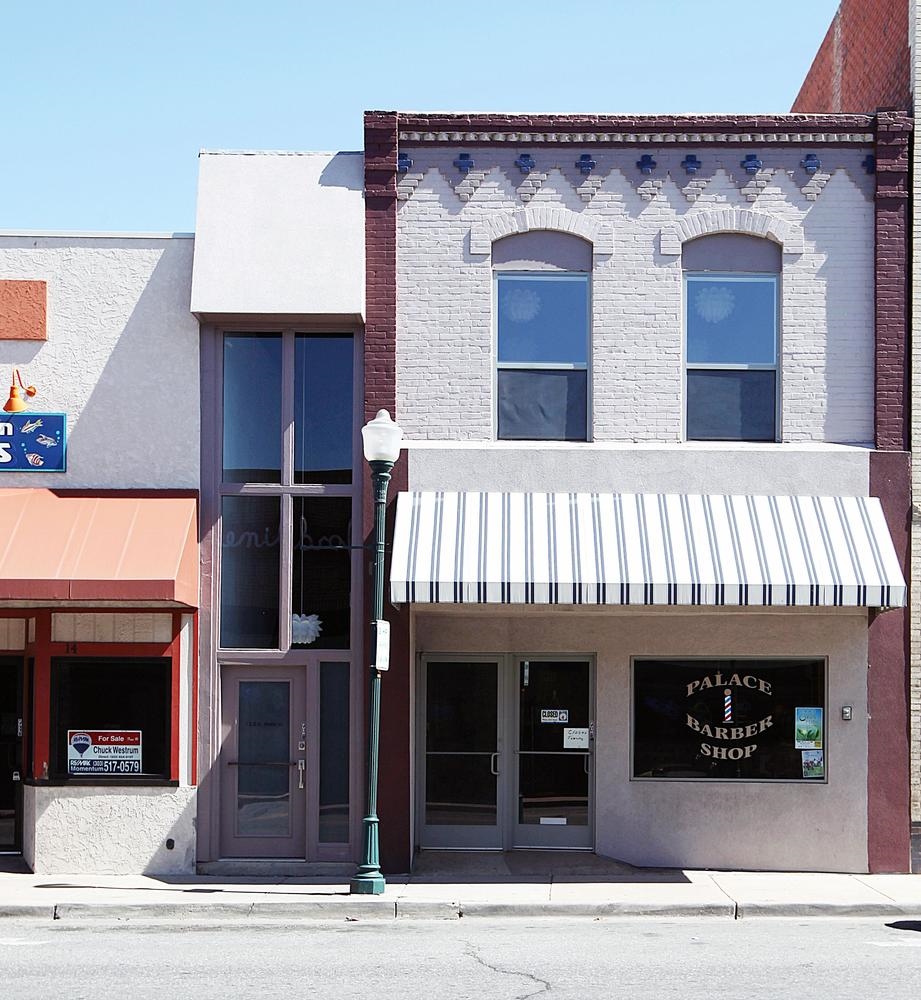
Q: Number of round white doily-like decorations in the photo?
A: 3